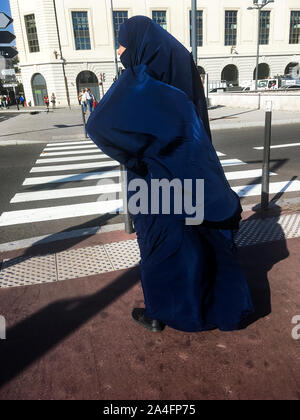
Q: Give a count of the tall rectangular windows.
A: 8